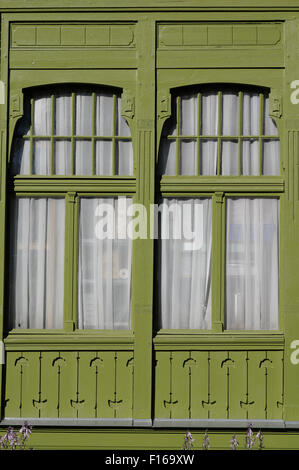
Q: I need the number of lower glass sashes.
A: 4